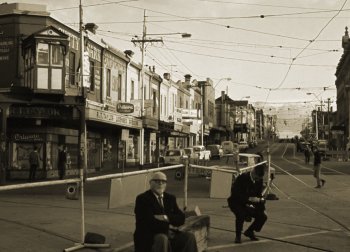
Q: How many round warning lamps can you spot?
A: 2